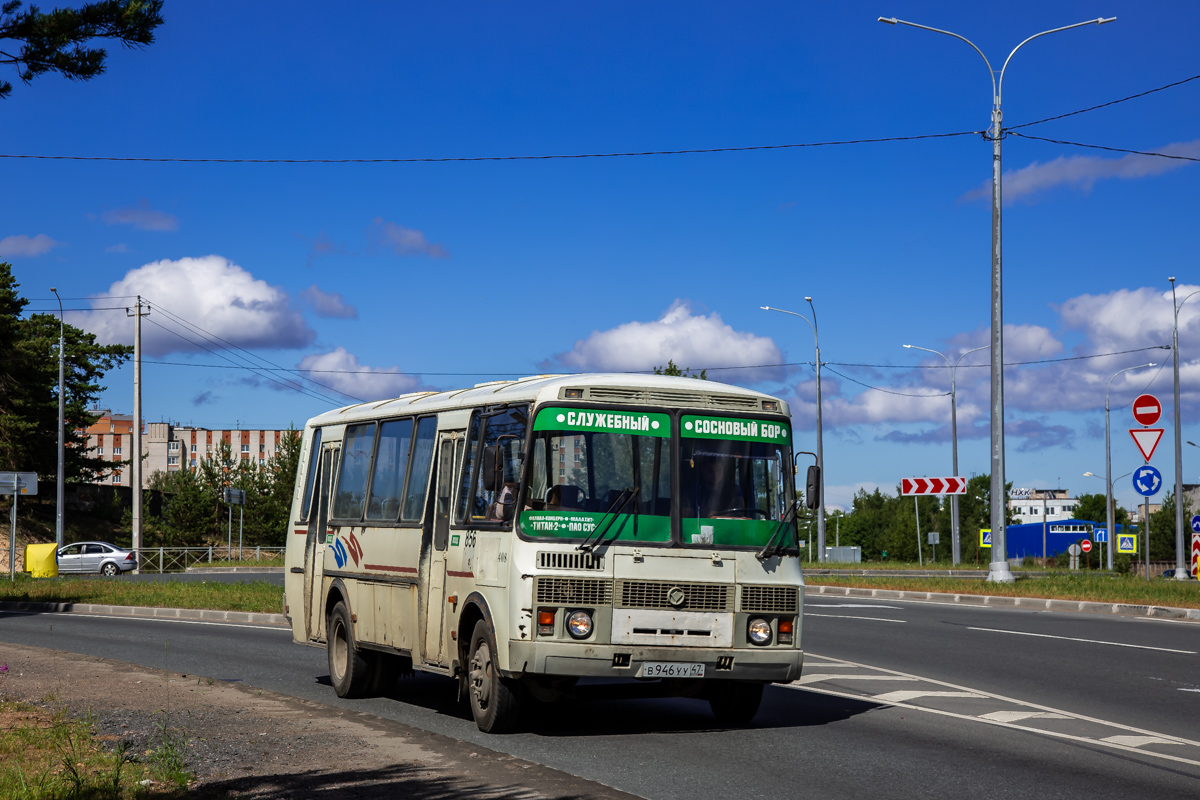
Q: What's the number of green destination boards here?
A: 2